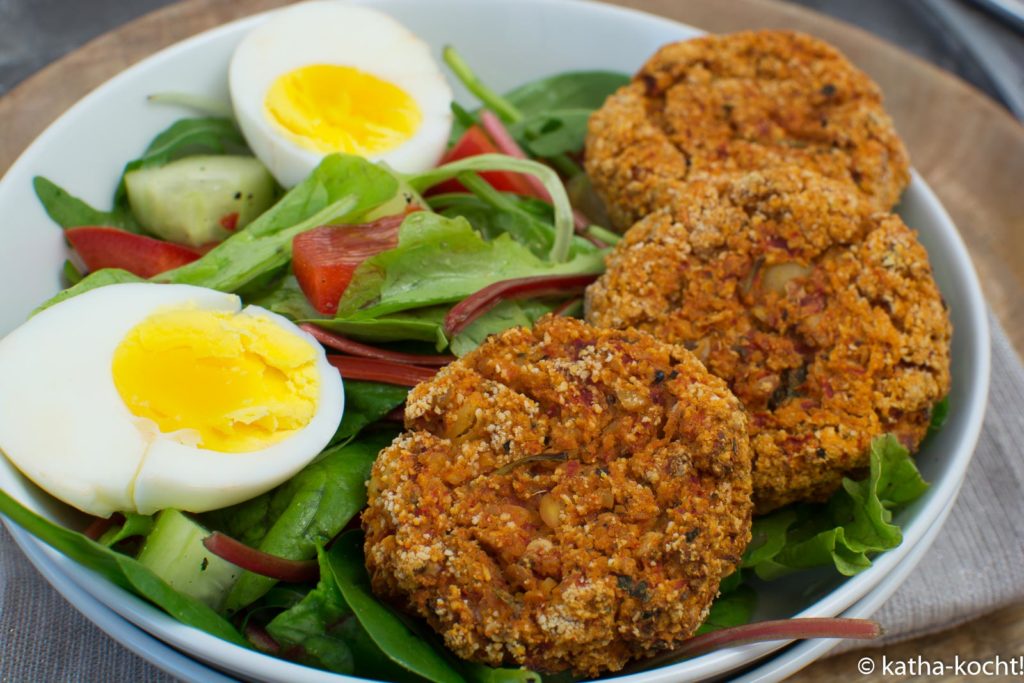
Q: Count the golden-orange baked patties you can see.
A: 3